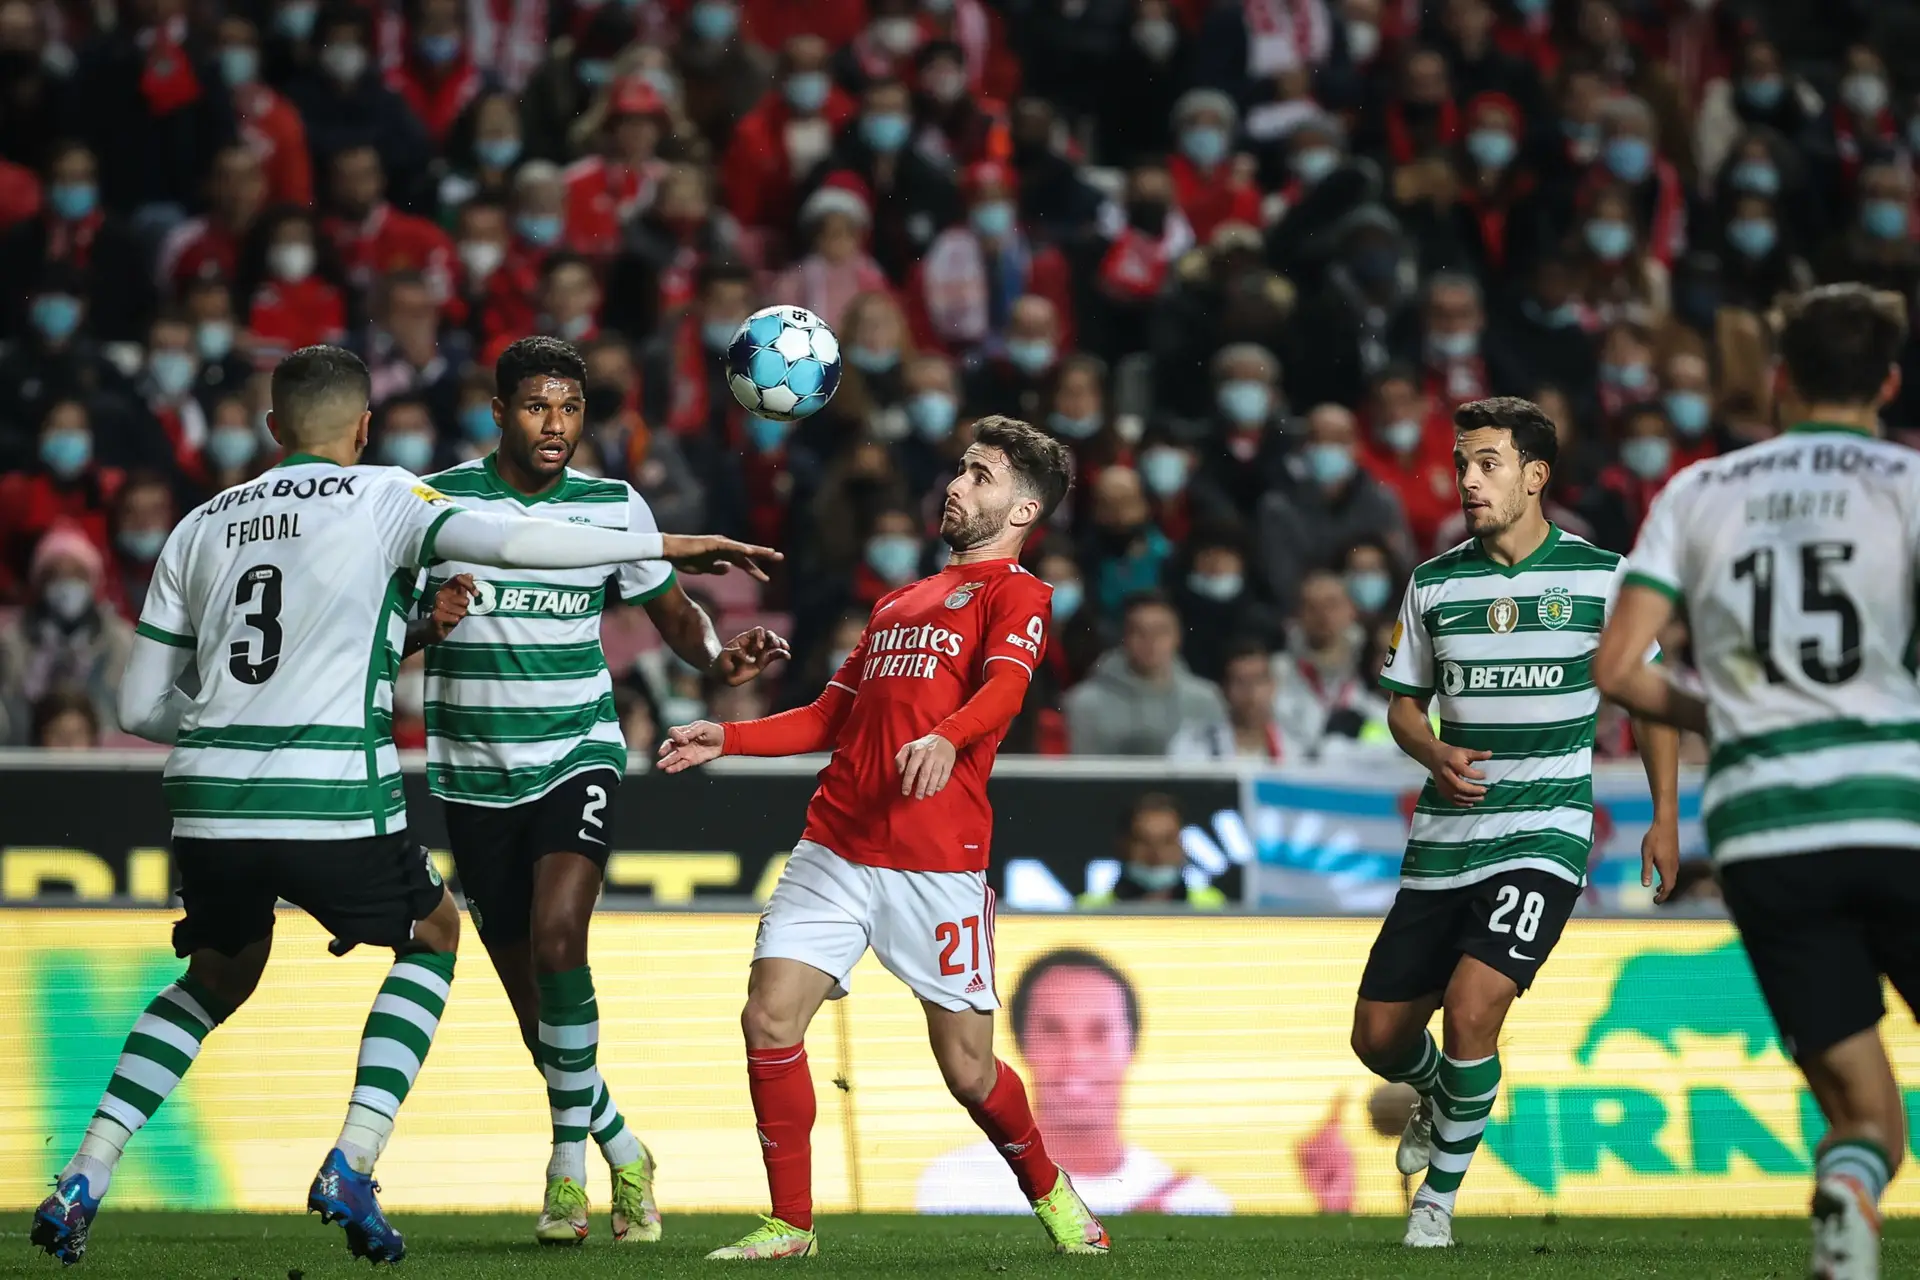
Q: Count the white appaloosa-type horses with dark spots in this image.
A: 0